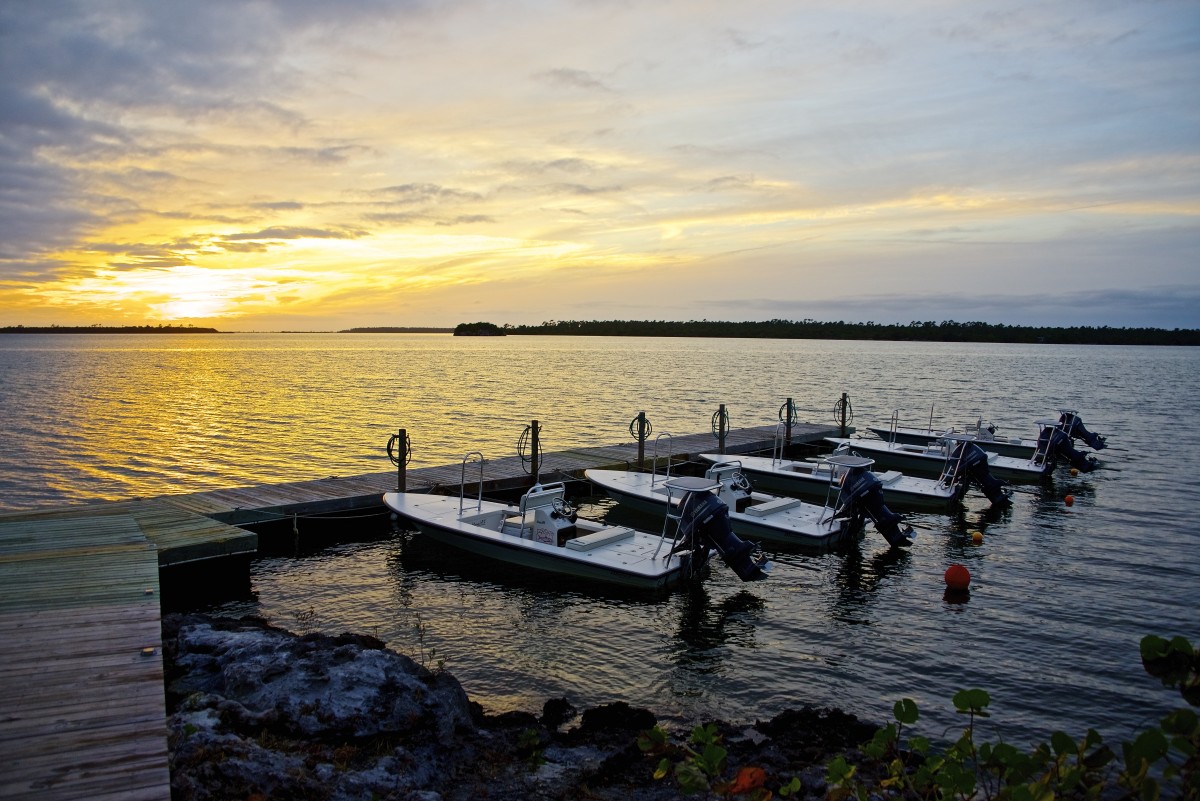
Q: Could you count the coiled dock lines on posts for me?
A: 6